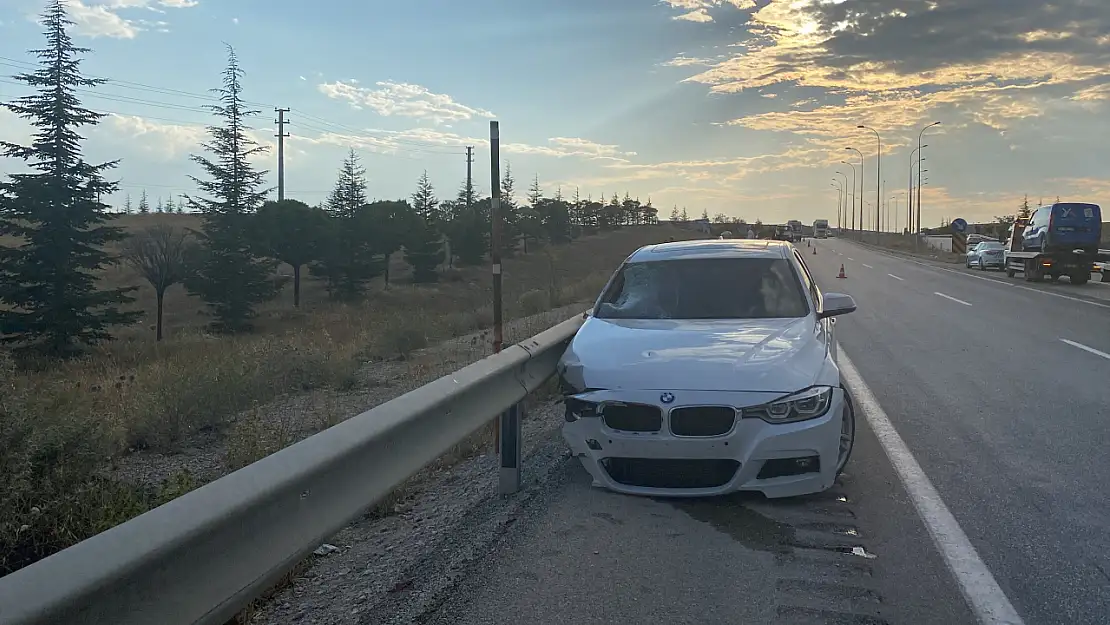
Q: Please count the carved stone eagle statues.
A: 0